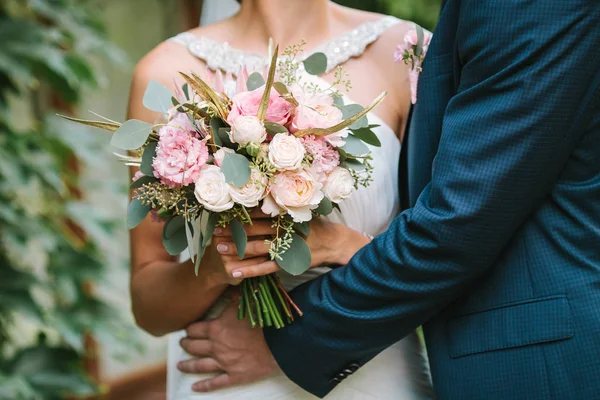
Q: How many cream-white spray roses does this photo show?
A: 5